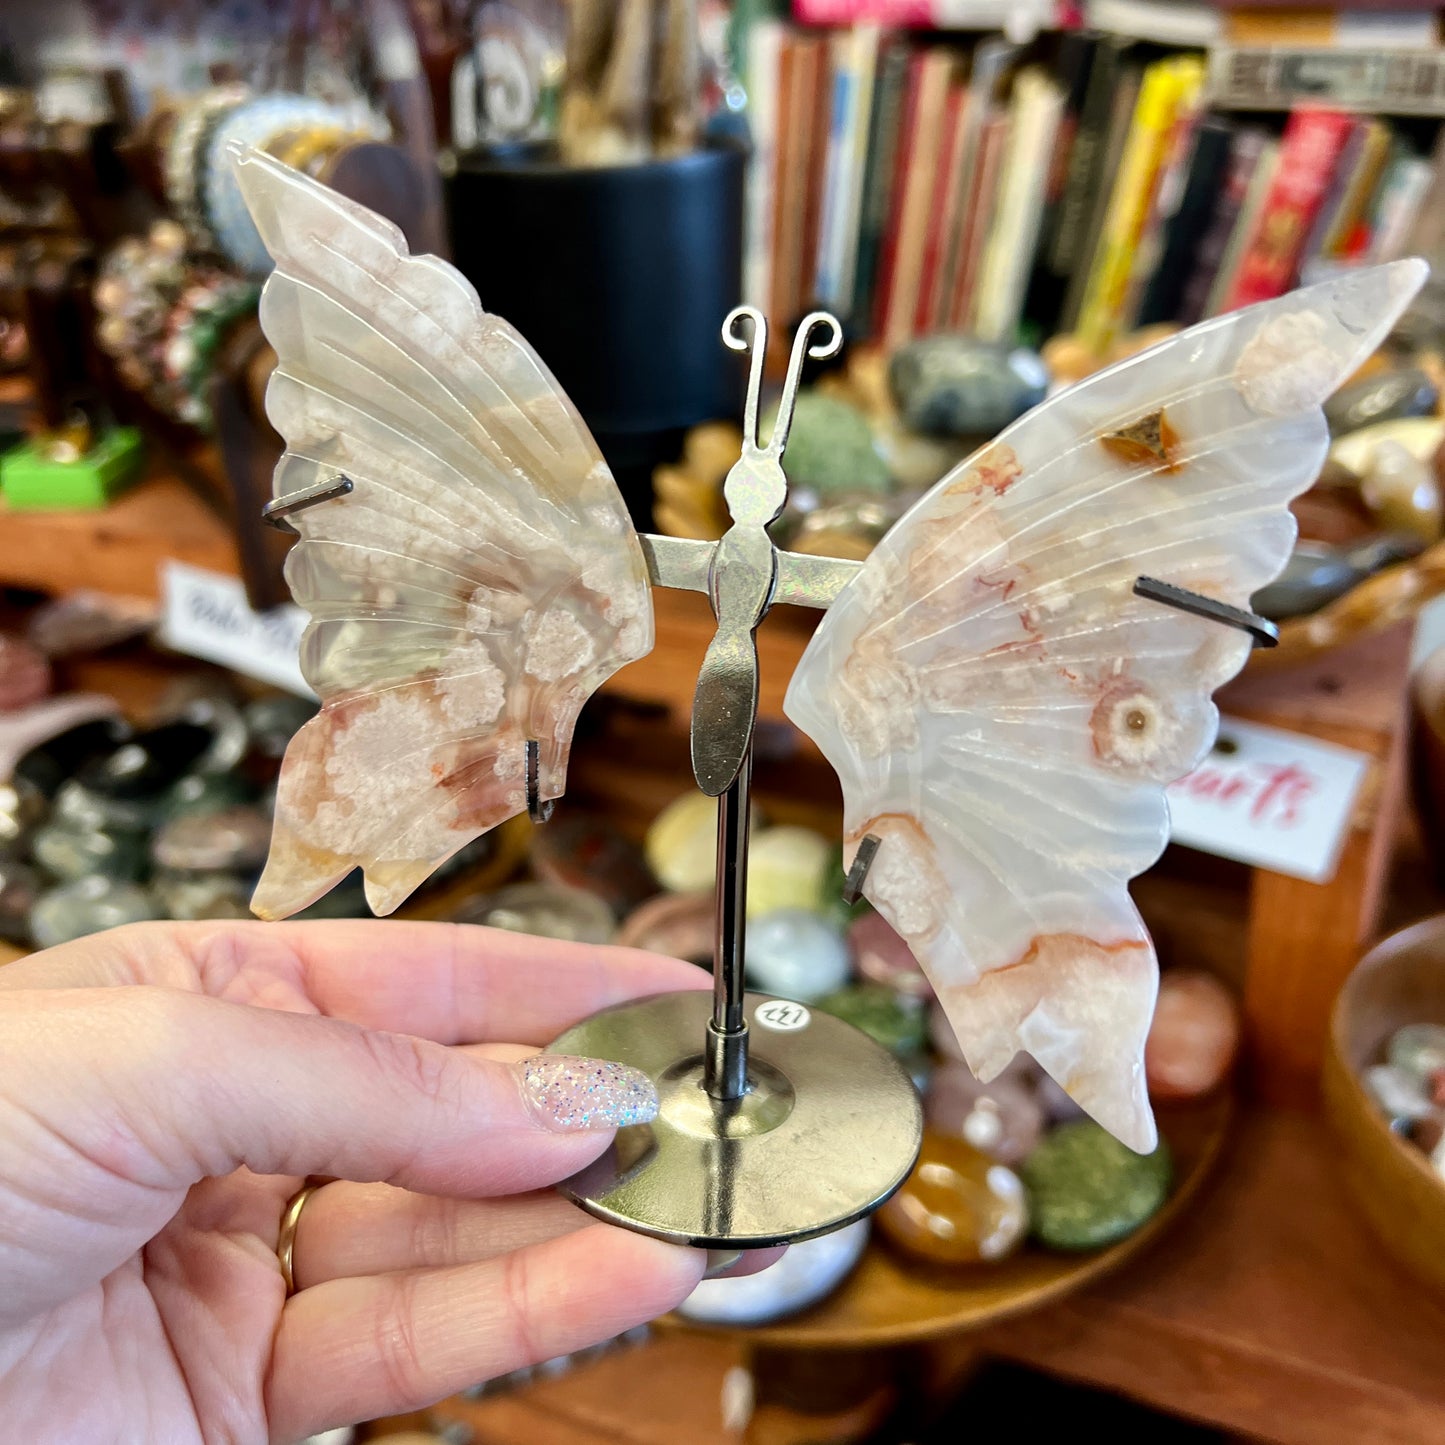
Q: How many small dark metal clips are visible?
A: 4